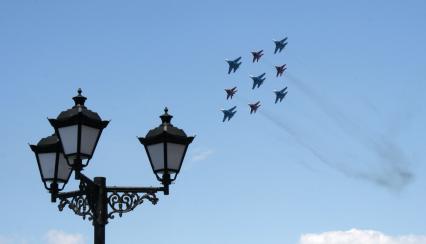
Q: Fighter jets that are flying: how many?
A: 9